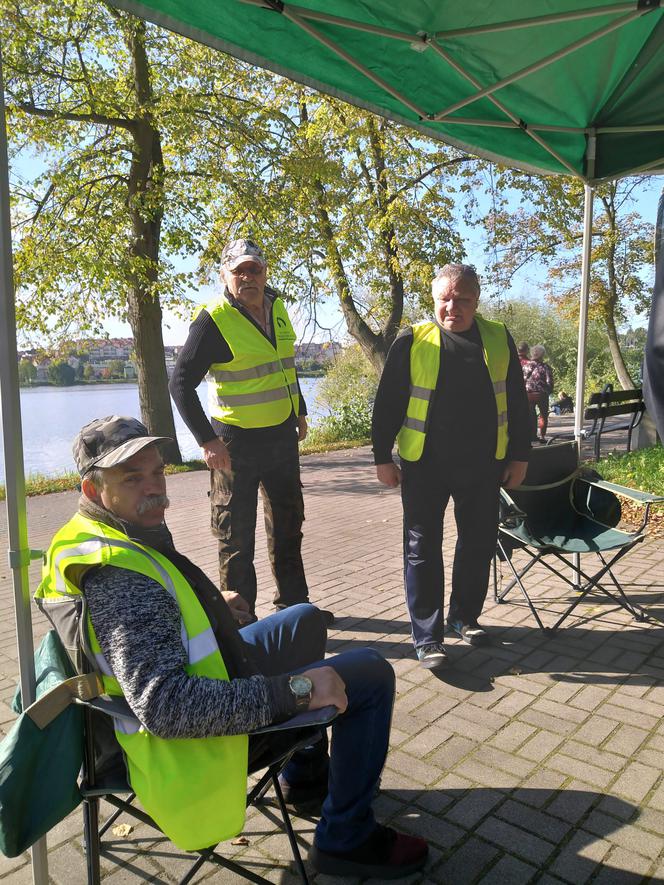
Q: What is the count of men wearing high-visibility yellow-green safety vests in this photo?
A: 3